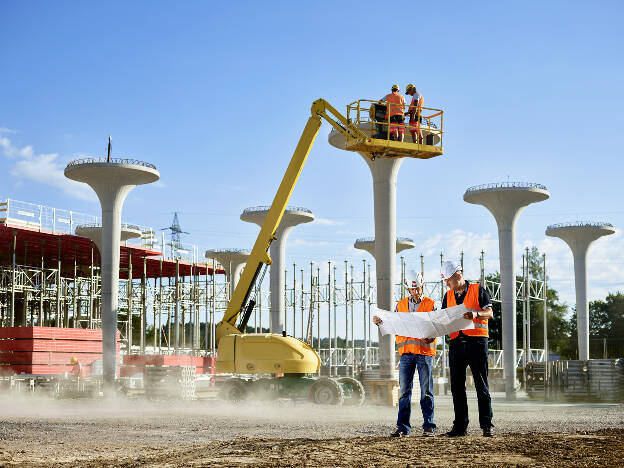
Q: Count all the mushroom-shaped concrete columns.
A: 8